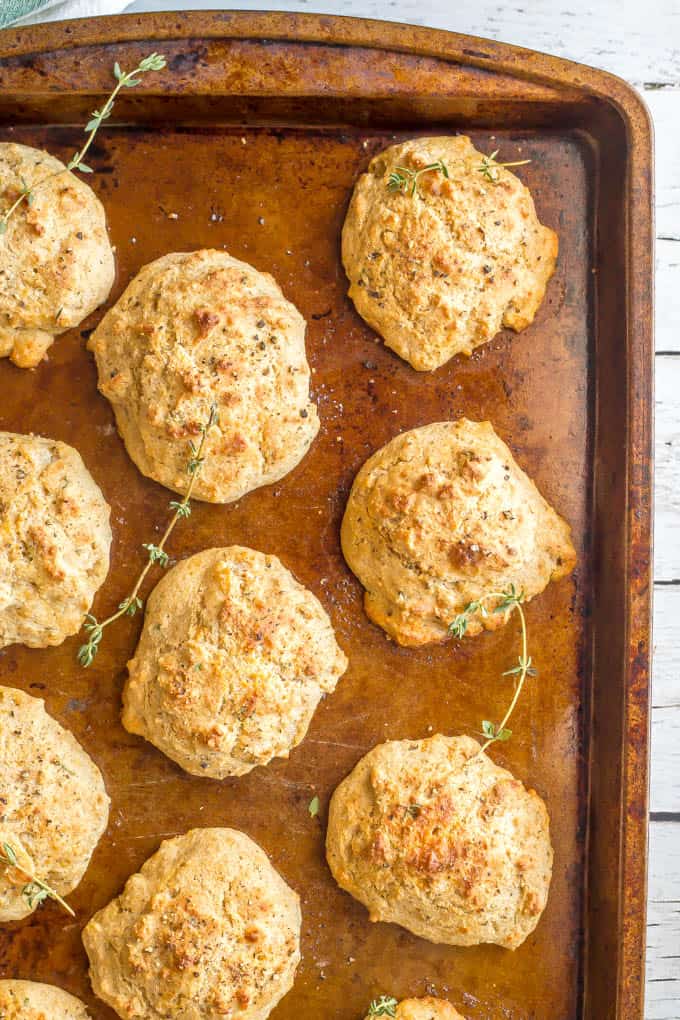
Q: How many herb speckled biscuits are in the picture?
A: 11